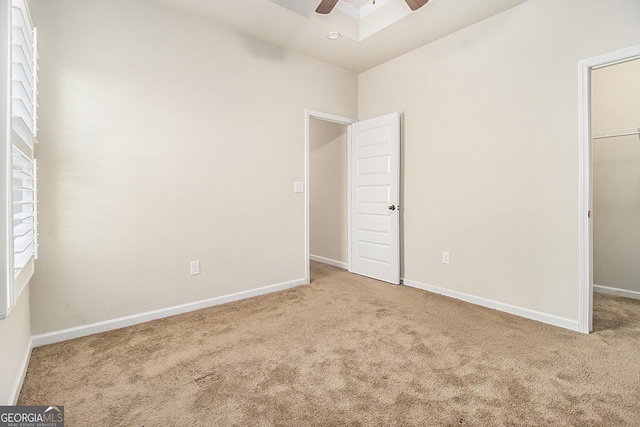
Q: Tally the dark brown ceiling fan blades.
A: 2